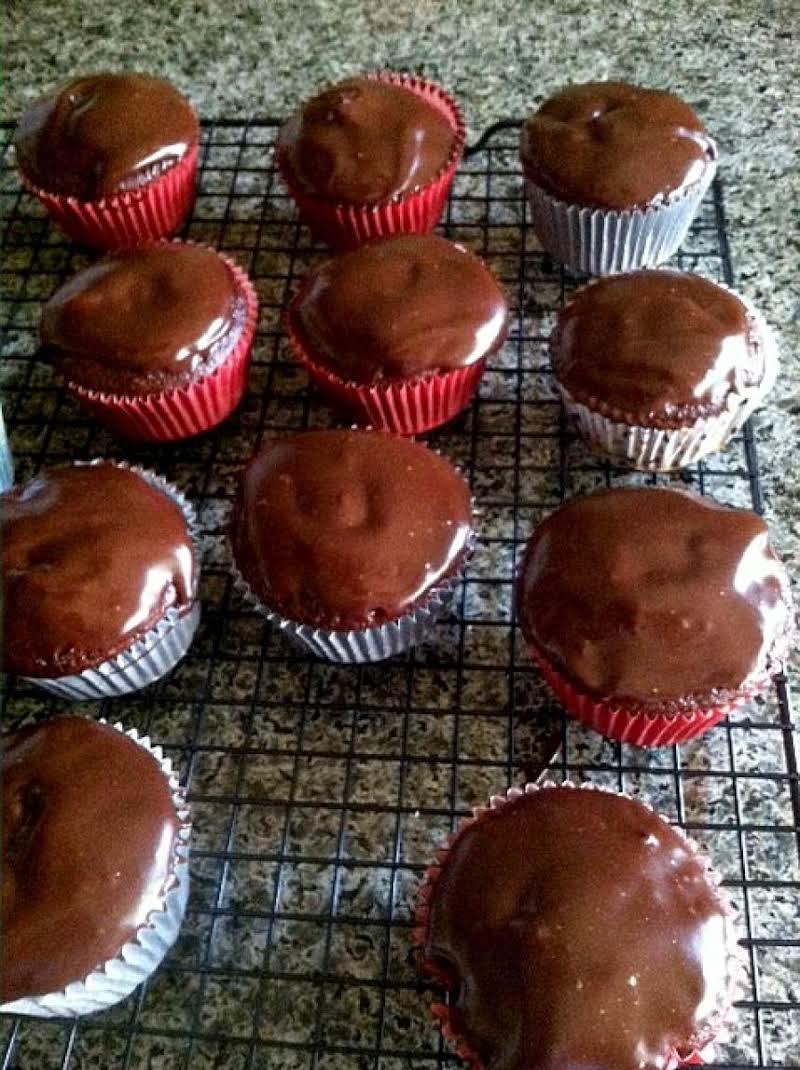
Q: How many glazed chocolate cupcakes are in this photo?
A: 11